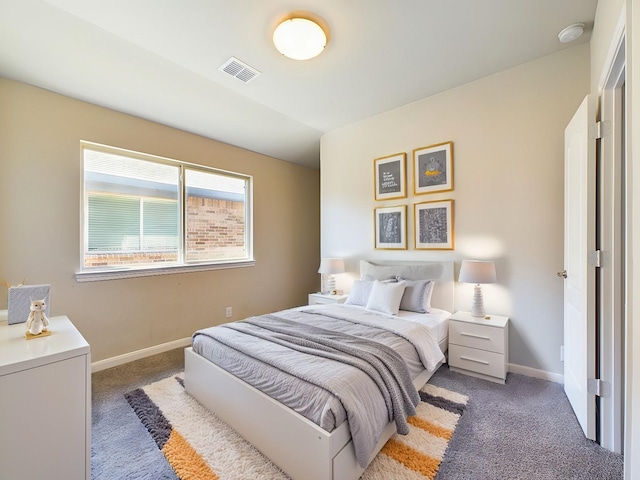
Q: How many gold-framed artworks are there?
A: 4